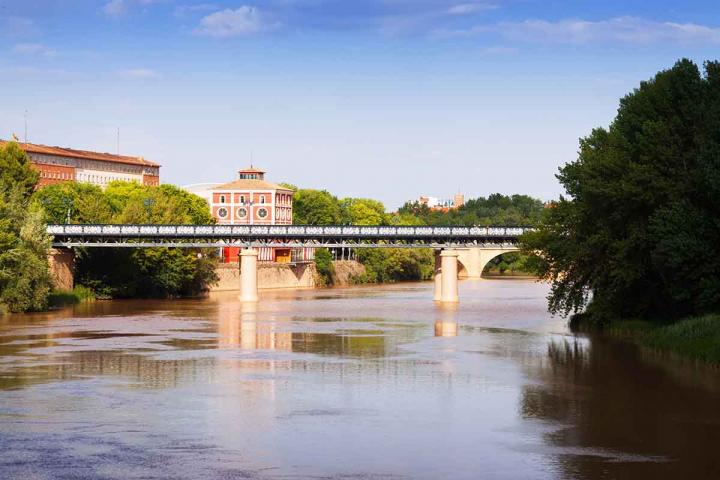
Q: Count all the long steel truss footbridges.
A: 1